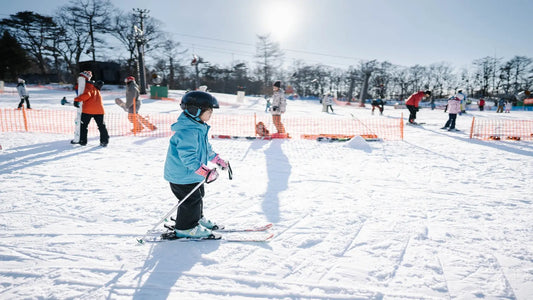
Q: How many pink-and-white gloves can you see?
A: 2